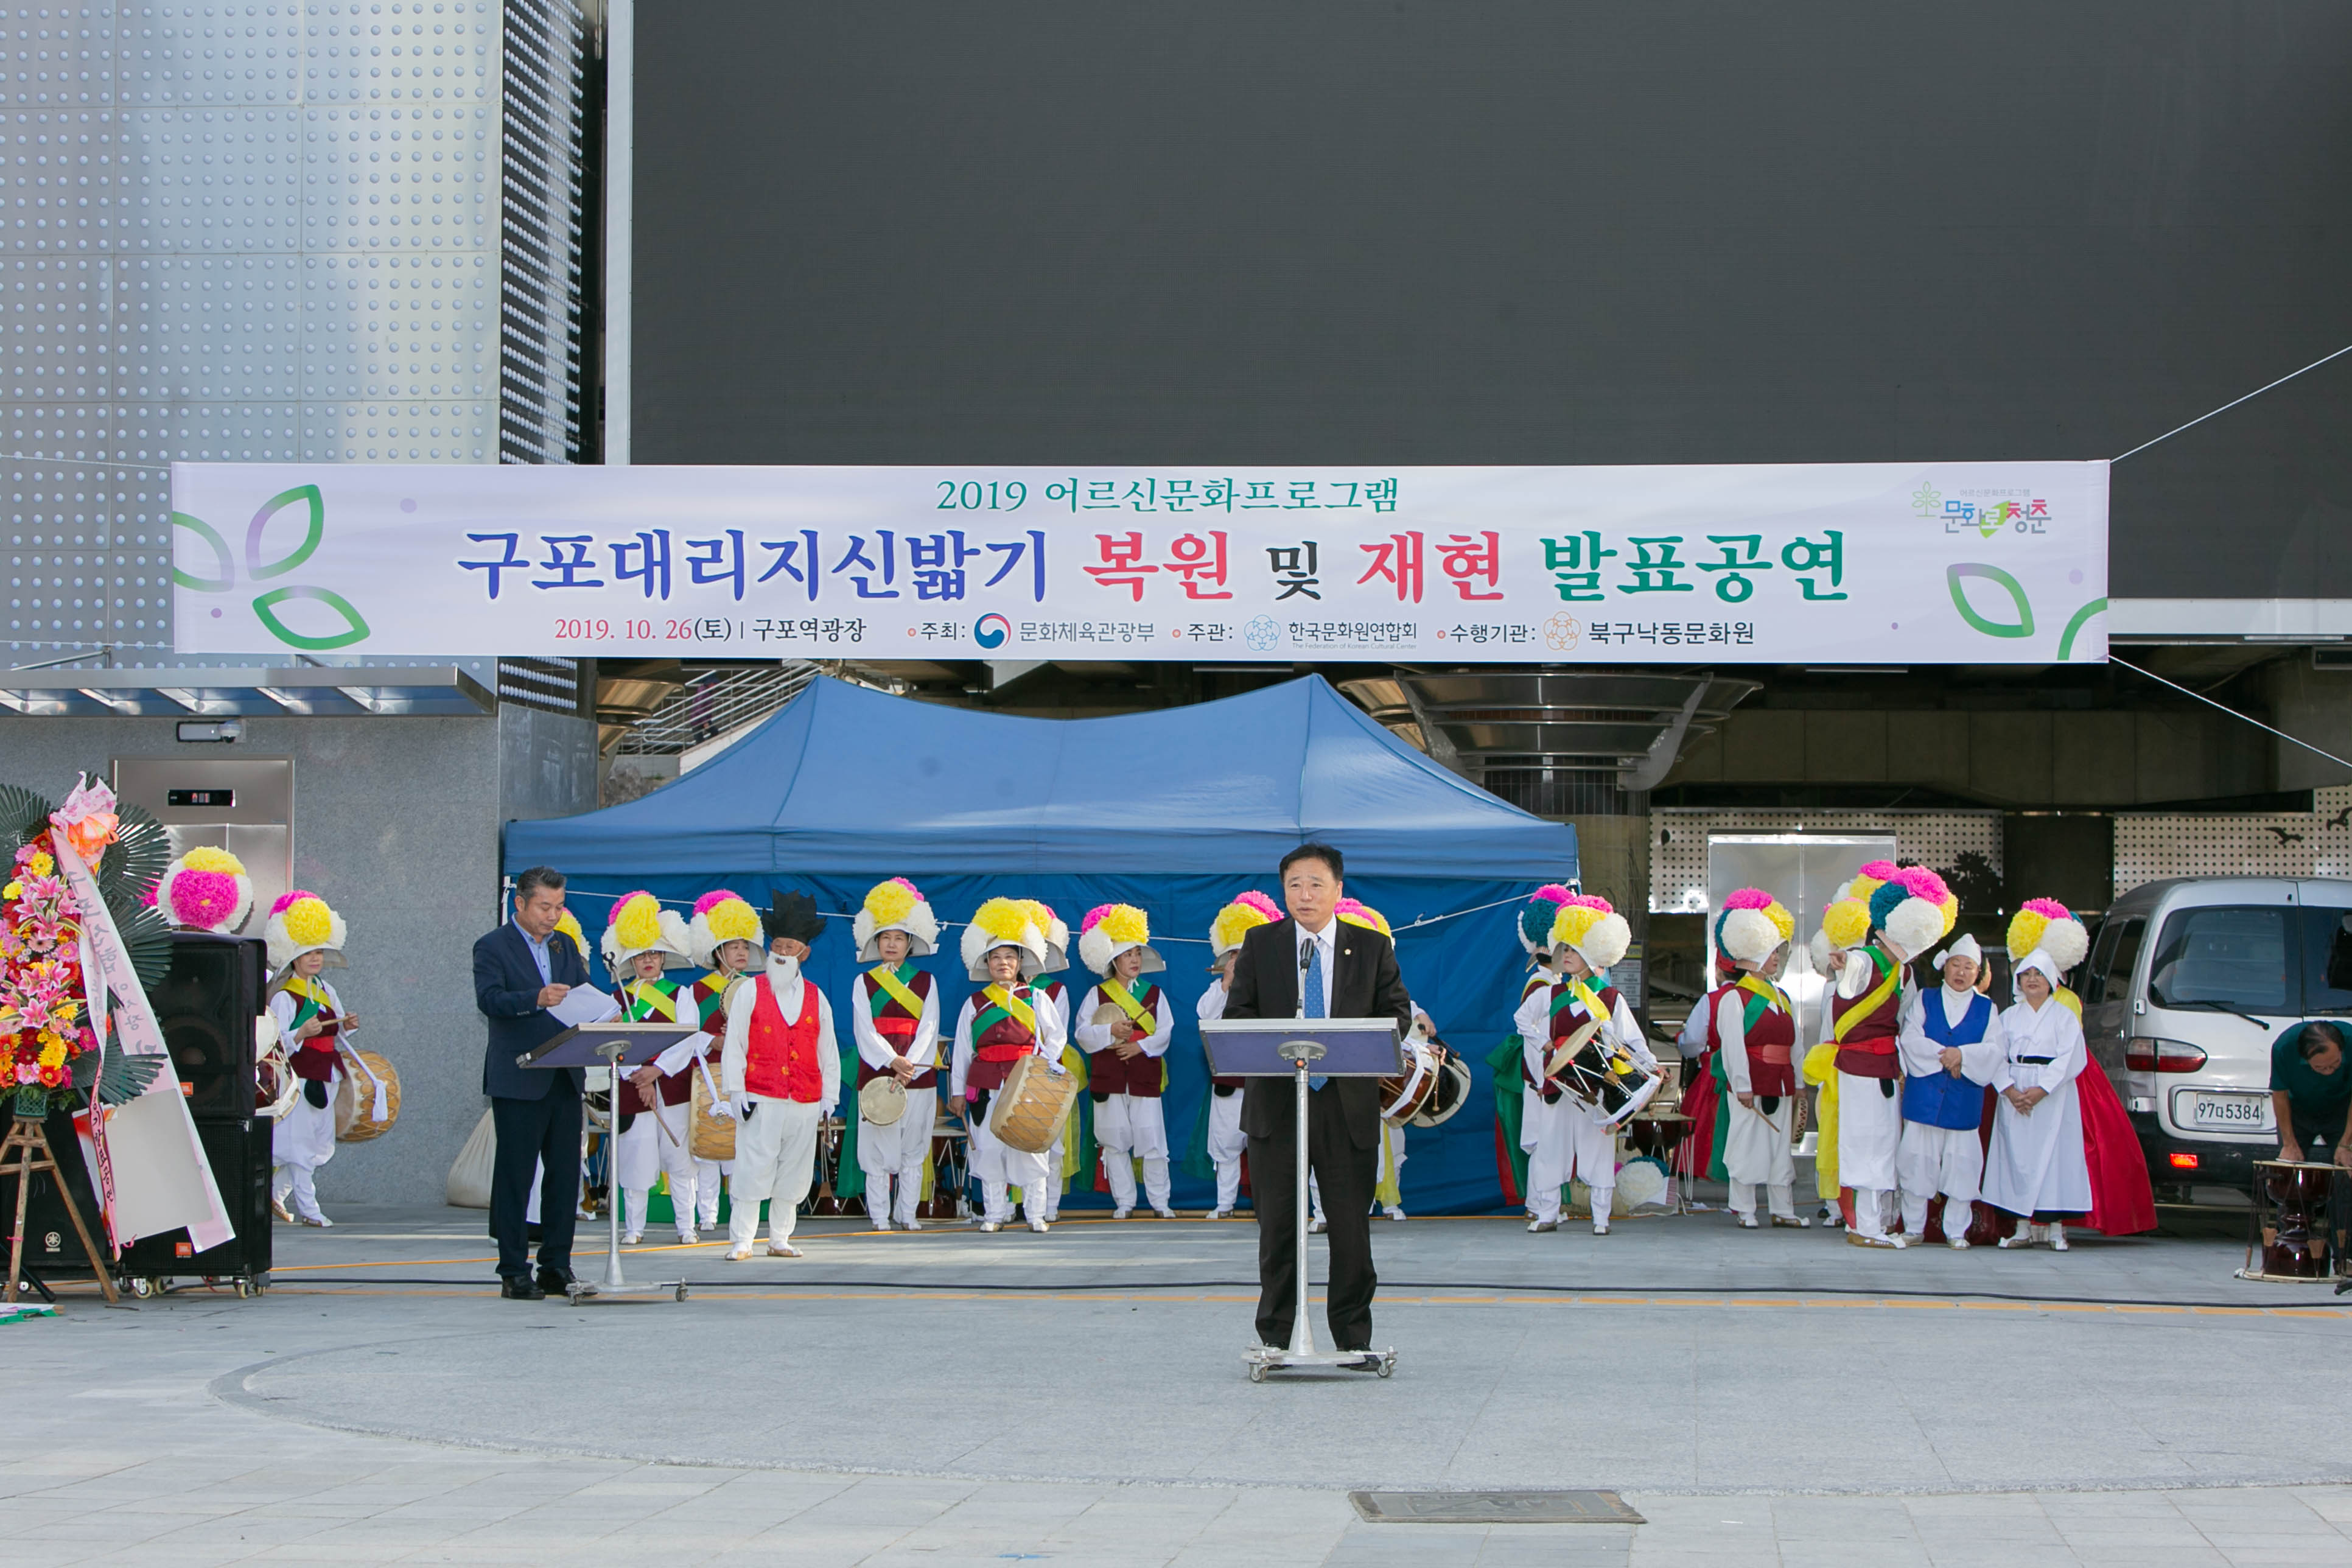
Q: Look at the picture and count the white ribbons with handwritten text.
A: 2